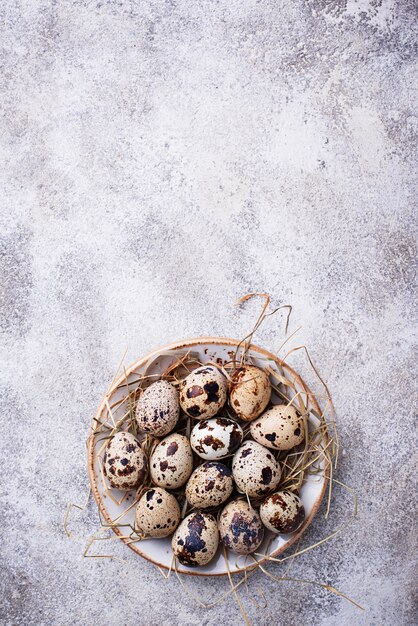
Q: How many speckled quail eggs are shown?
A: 13